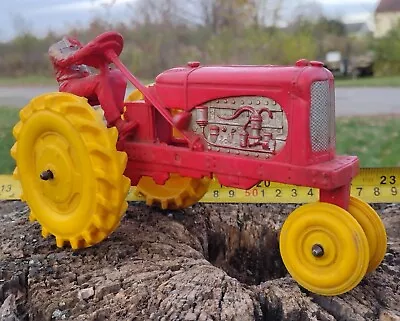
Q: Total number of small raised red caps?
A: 3